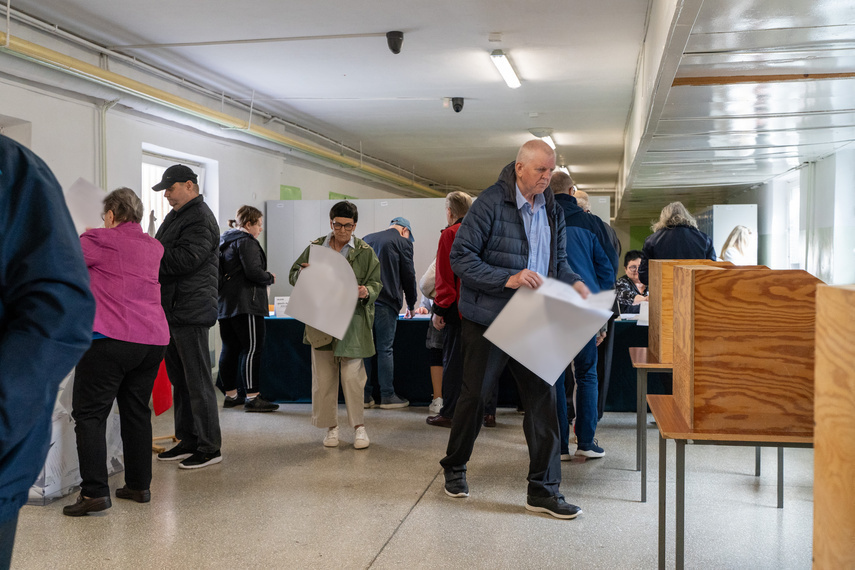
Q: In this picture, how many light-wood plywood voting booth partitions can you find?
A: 3